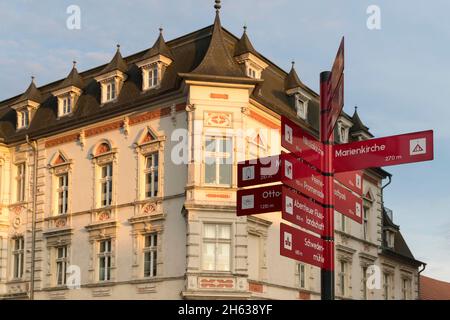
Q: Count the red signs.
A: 11